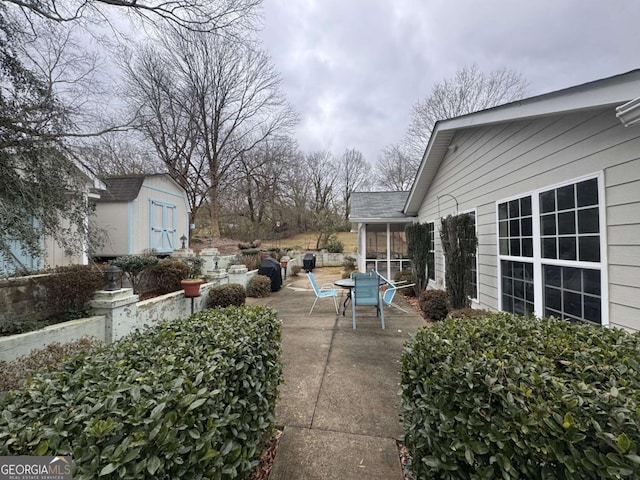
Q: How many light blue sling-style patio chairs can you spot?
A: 4